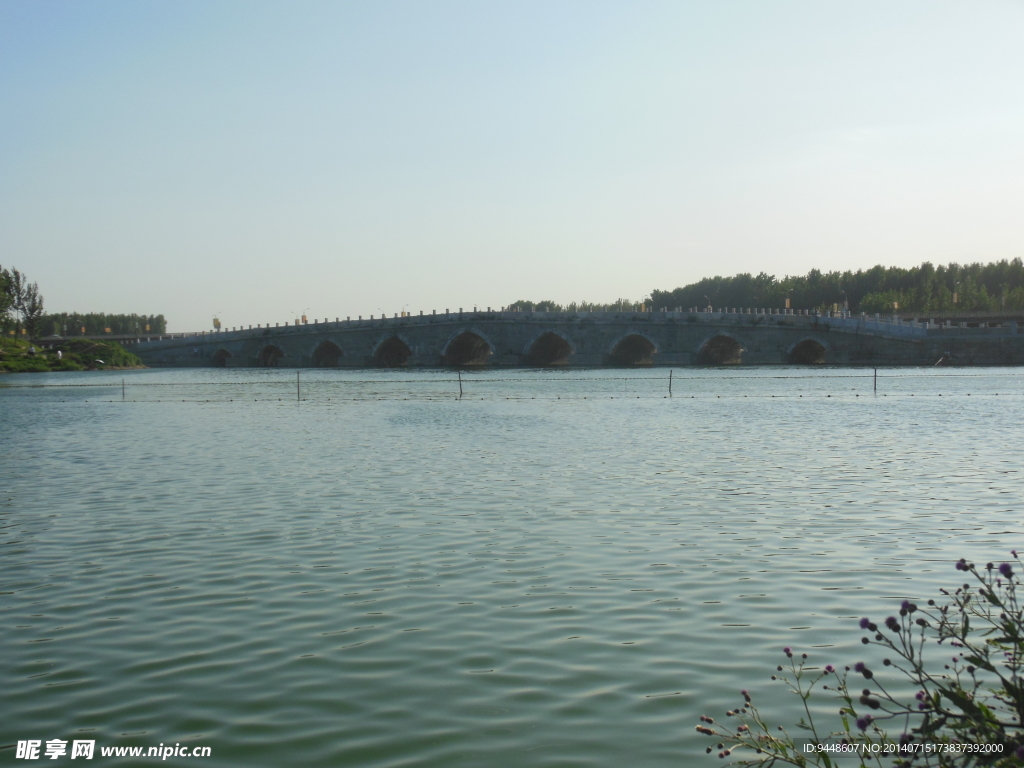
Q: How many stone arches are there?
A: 9